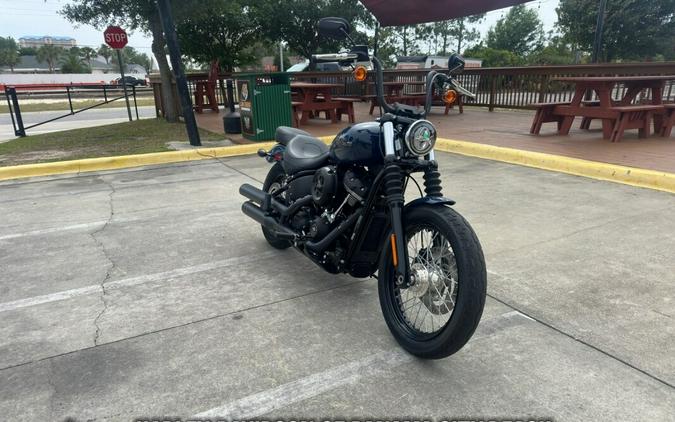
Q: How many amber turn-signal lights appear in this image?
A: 2